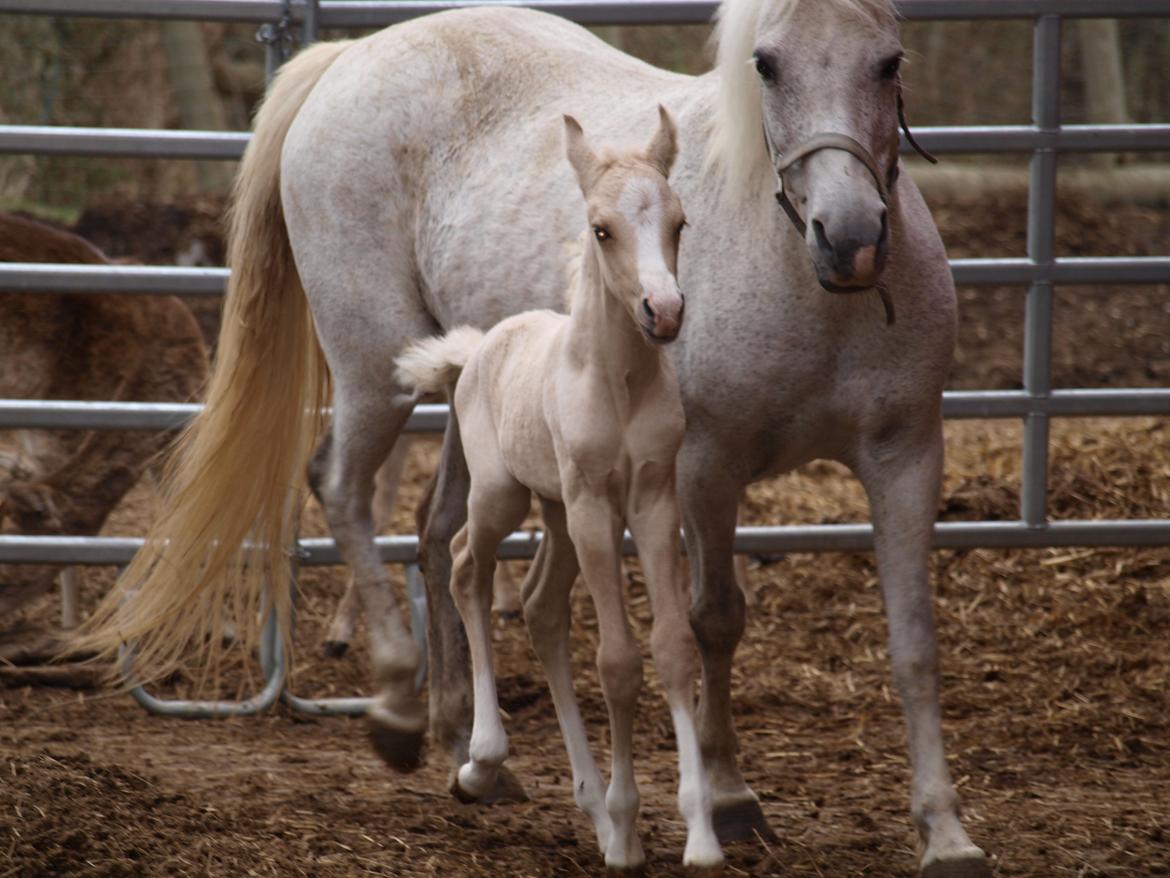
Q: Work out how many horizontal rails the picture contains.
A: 5